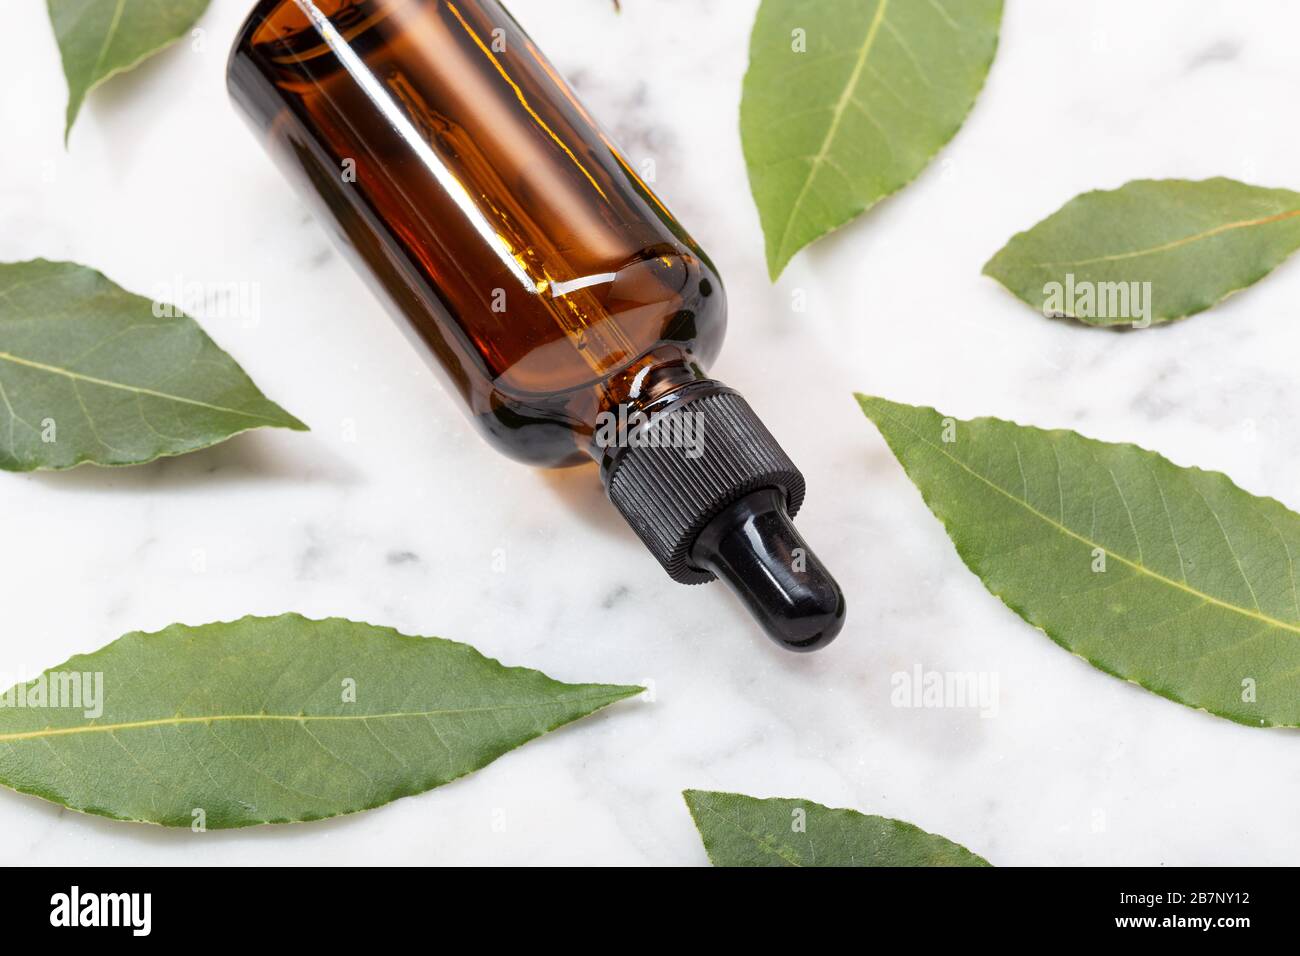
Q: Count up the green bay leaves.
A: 7